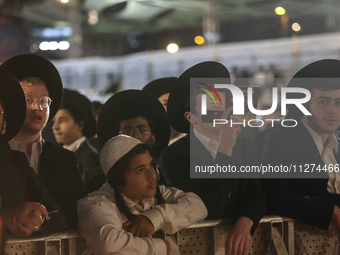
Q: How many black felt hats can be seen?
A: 7